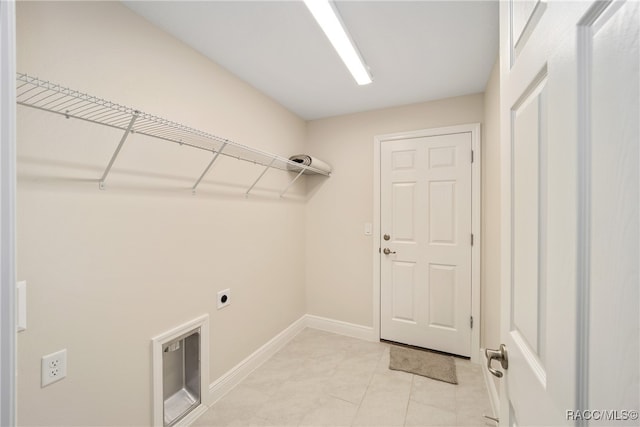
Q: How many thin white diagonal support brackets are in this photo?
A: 4